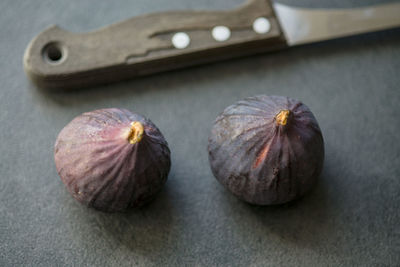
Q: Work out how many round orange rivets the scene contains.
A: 0